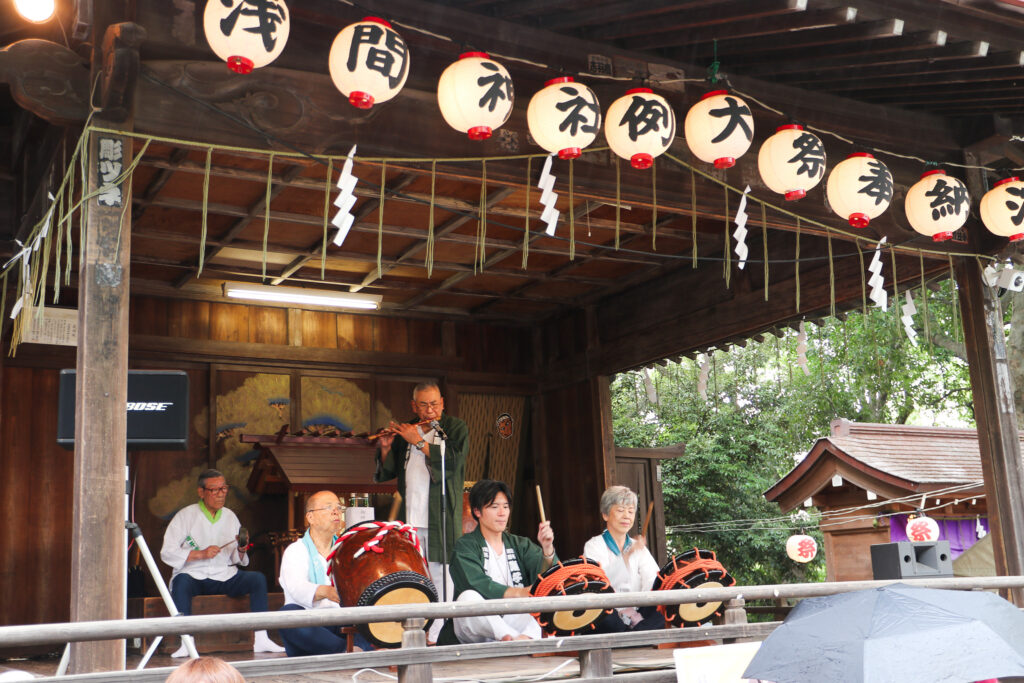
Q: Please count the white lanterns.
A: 12